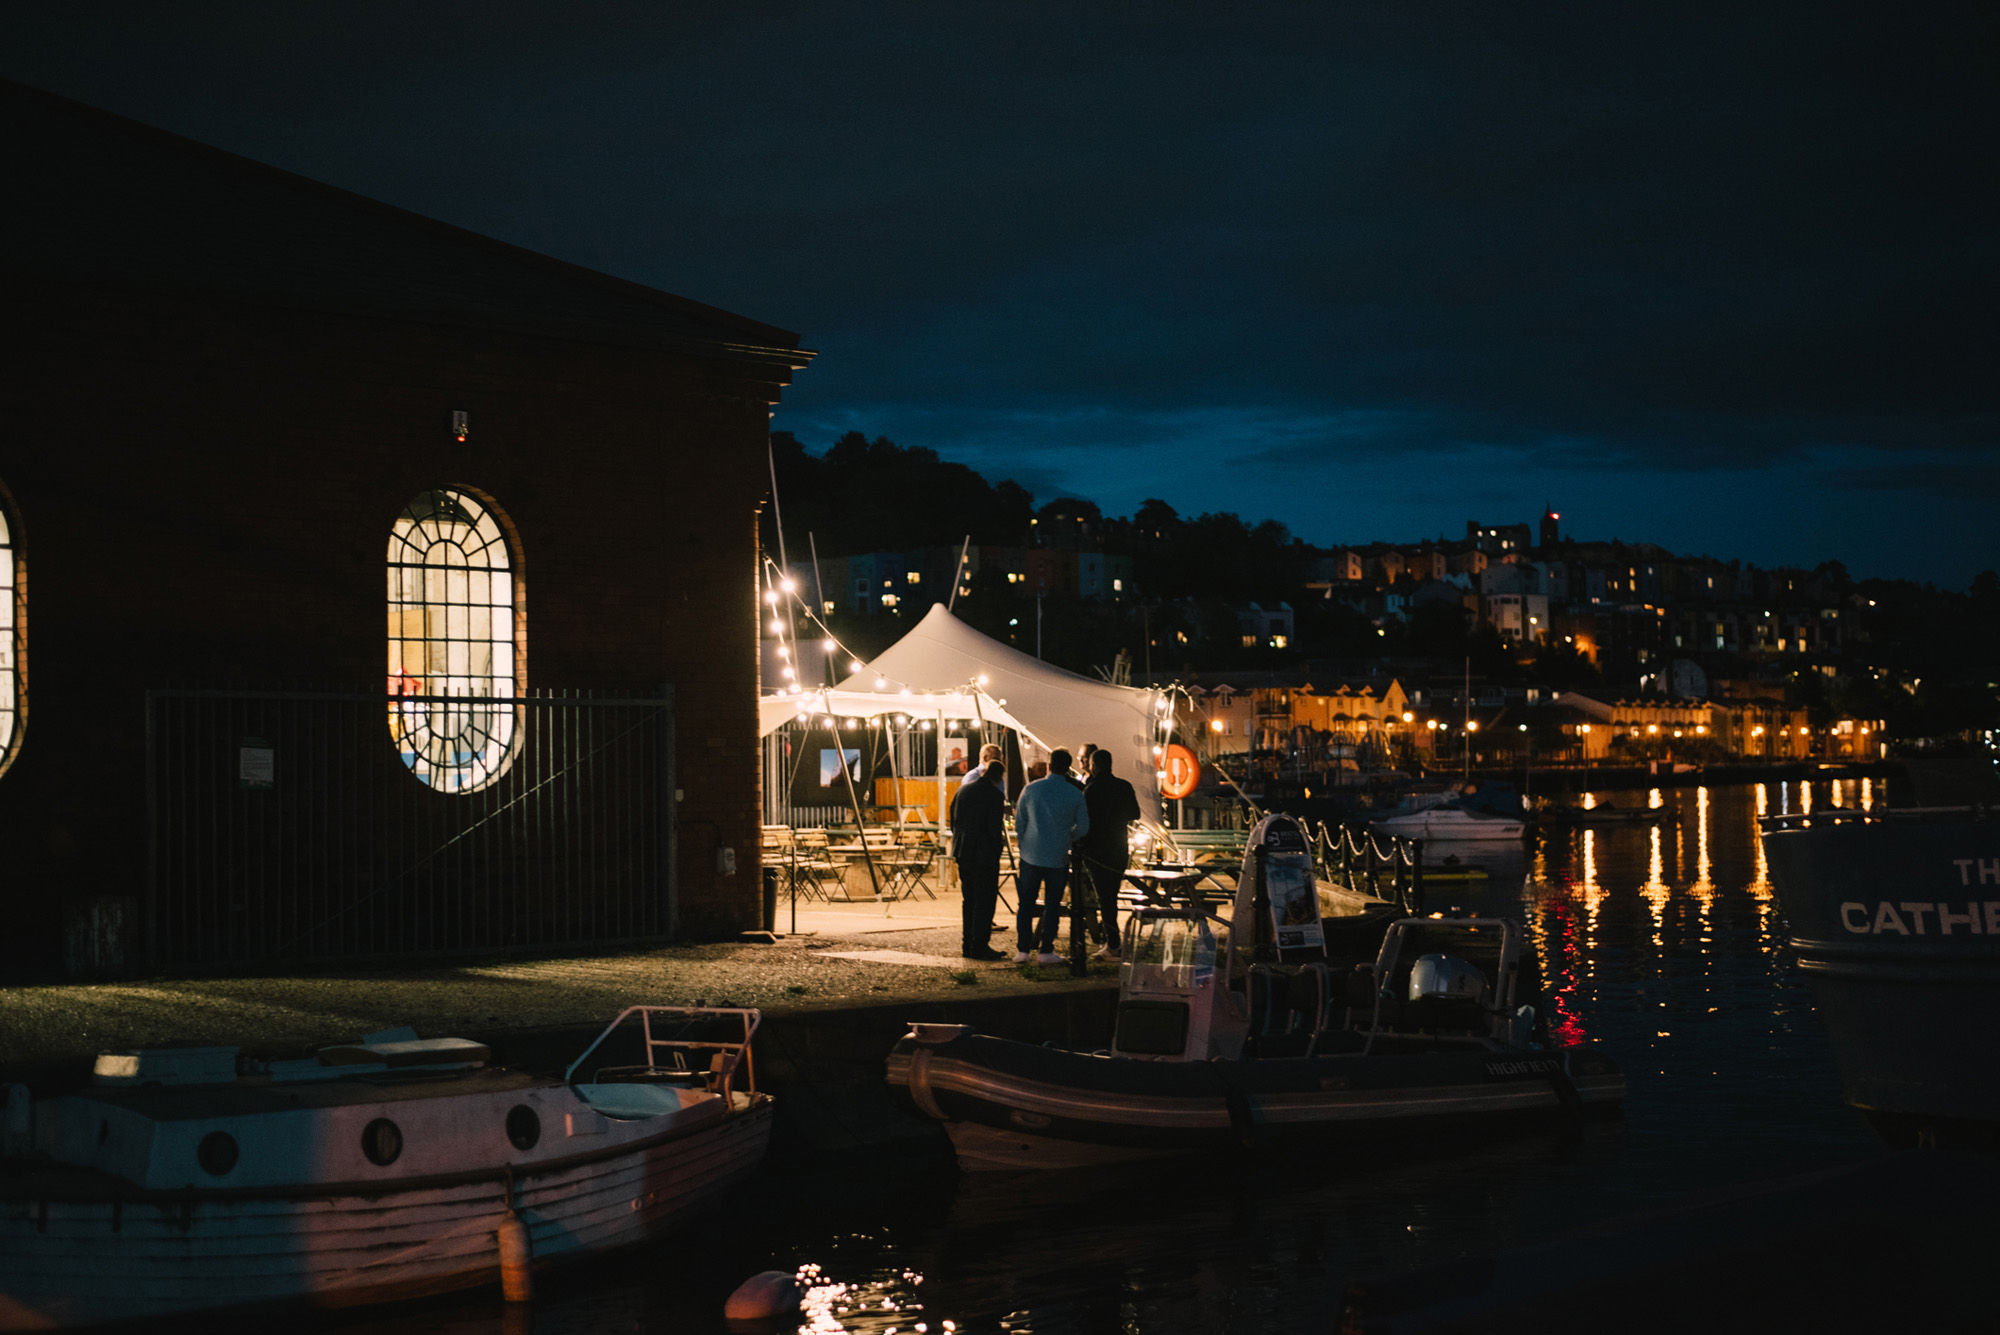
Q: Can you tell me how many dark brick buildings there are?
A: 1